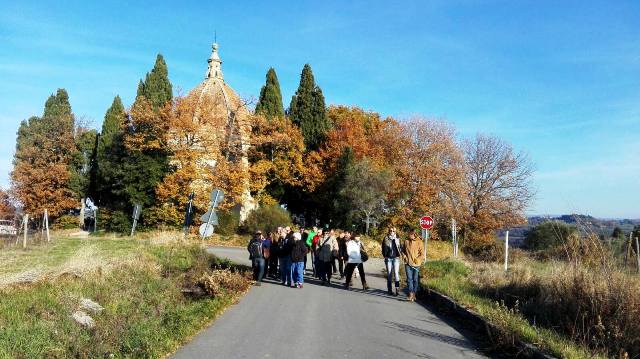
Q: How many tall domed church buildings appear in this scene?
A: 1